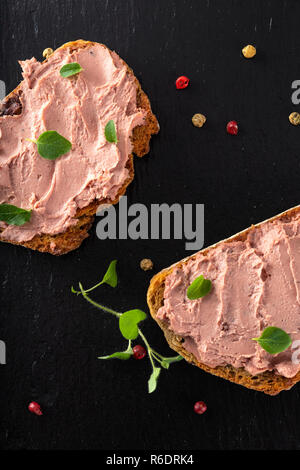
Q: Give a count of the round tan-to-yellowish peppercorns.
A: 5